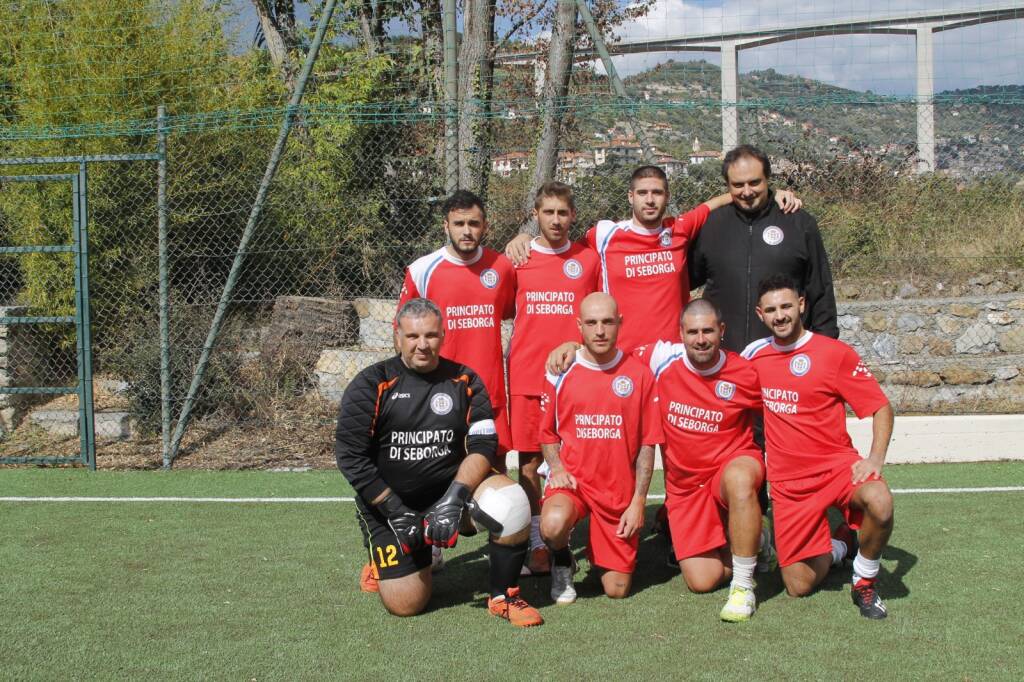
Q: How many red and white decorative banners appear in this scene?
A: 0